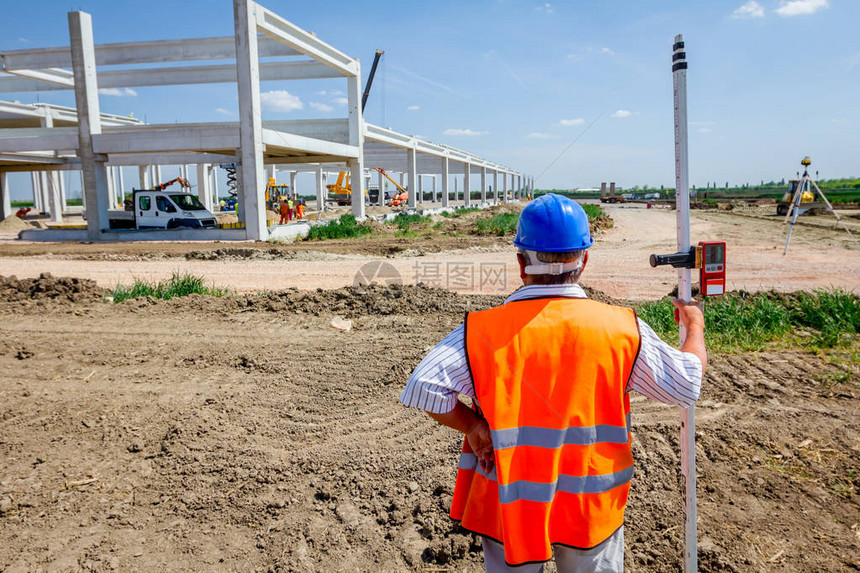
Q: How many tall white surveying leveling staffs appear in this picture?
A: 1